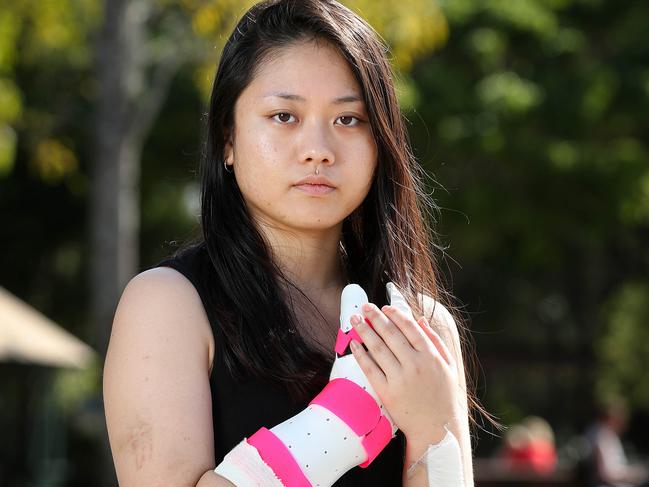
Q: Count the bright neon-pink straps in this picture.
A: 3